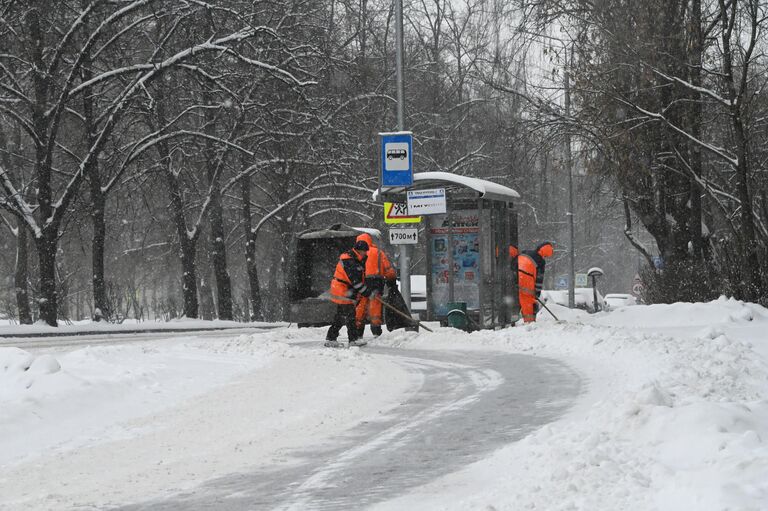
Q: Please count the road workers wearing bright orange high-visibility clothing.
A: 3